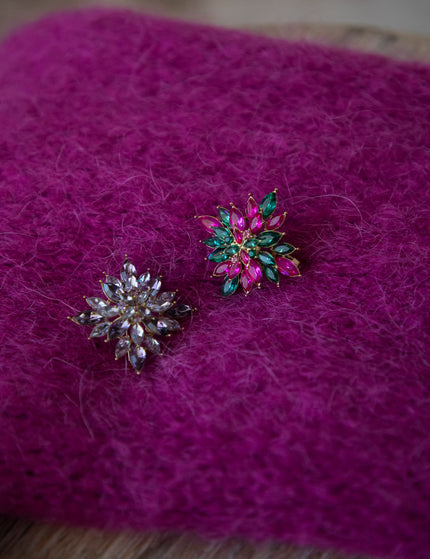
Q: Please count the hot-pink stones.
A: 12